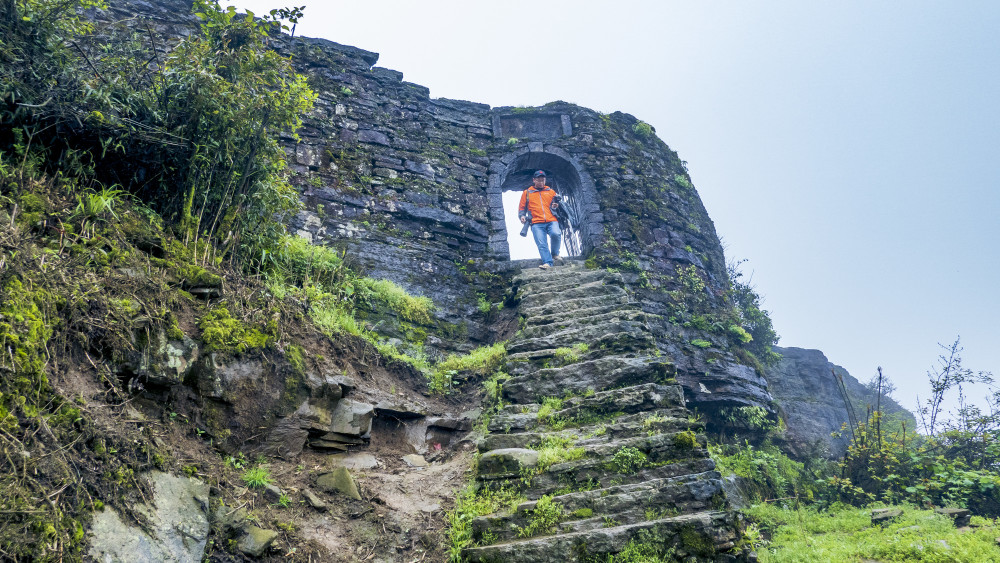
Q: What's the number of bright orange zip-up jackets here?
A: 1